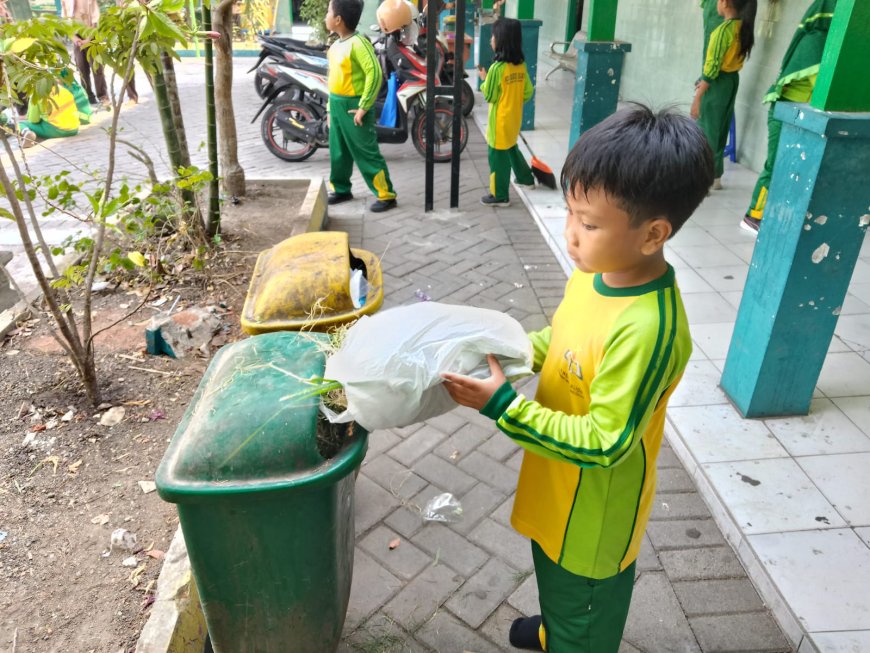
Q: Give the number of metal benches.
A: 1